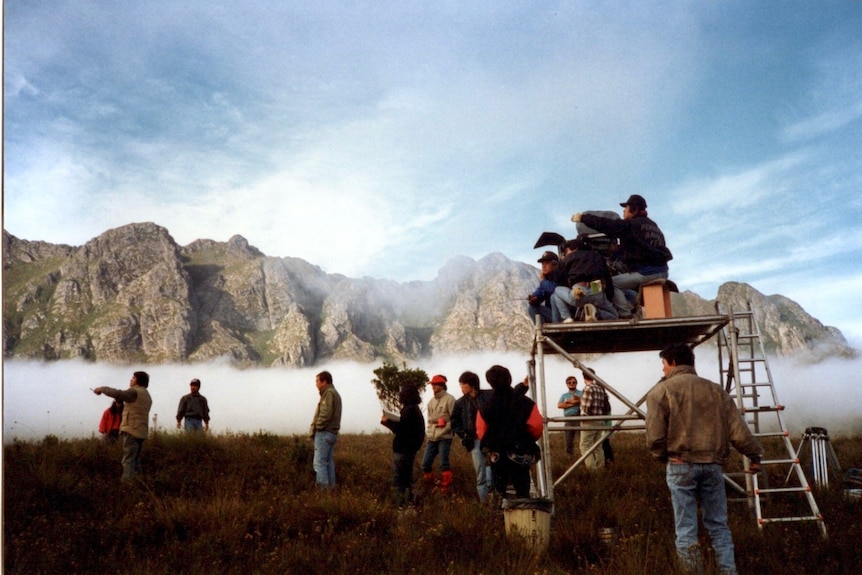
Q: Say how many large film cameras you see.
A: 1